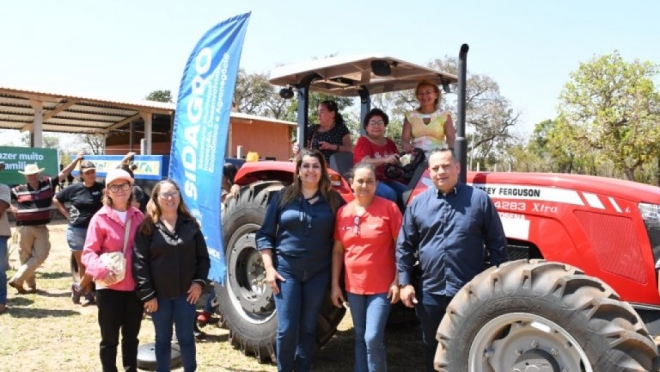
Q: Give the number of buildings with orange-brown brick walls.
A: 1